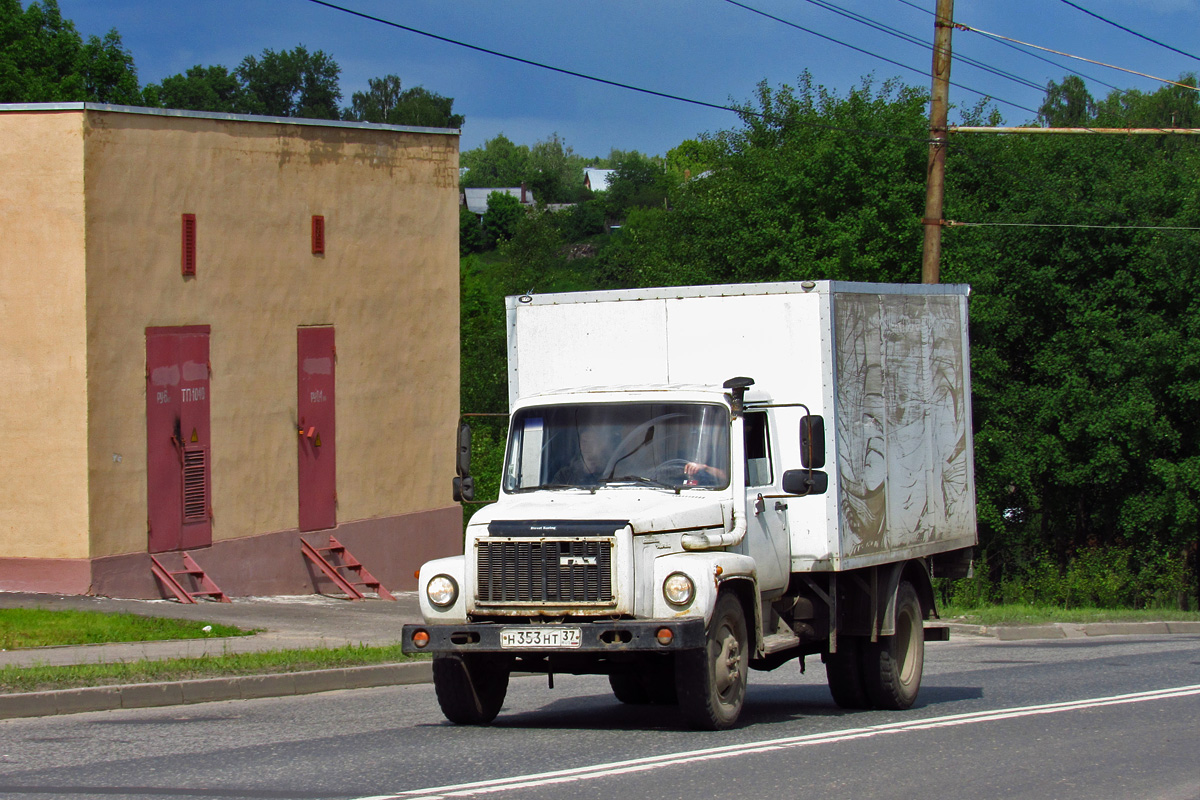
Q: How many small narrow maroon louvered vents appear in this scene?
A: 2